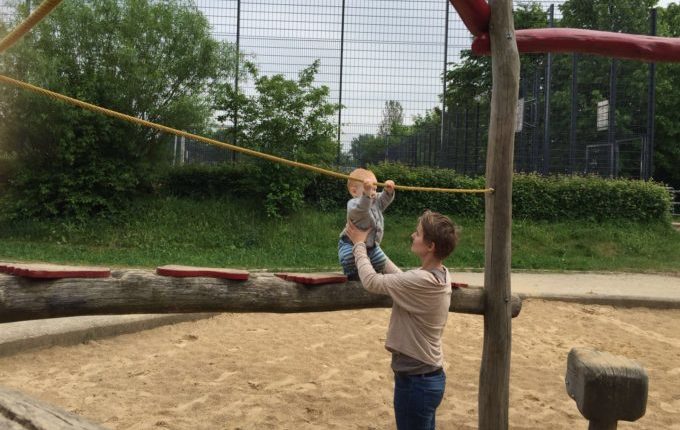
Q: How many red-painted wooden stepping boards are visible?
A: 4